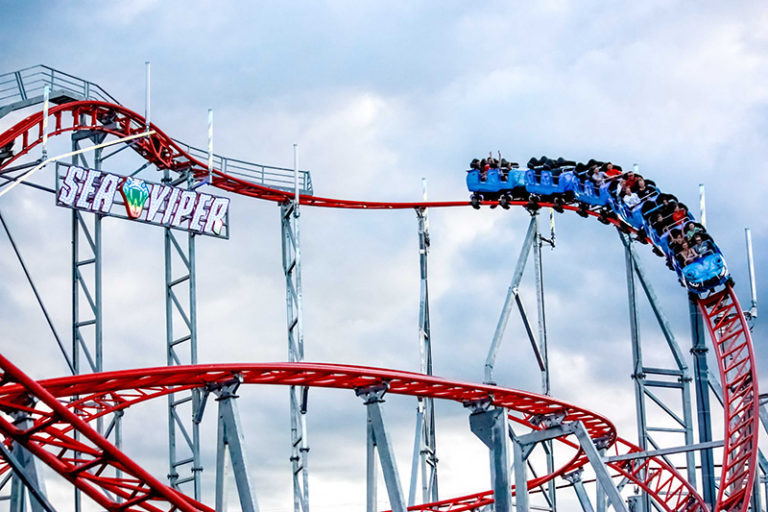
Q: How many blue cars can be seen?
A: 6